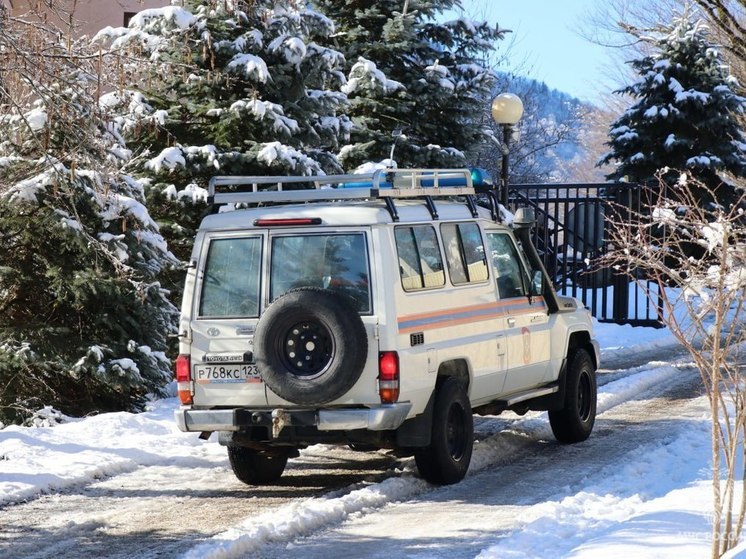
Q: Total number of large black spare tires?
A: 1